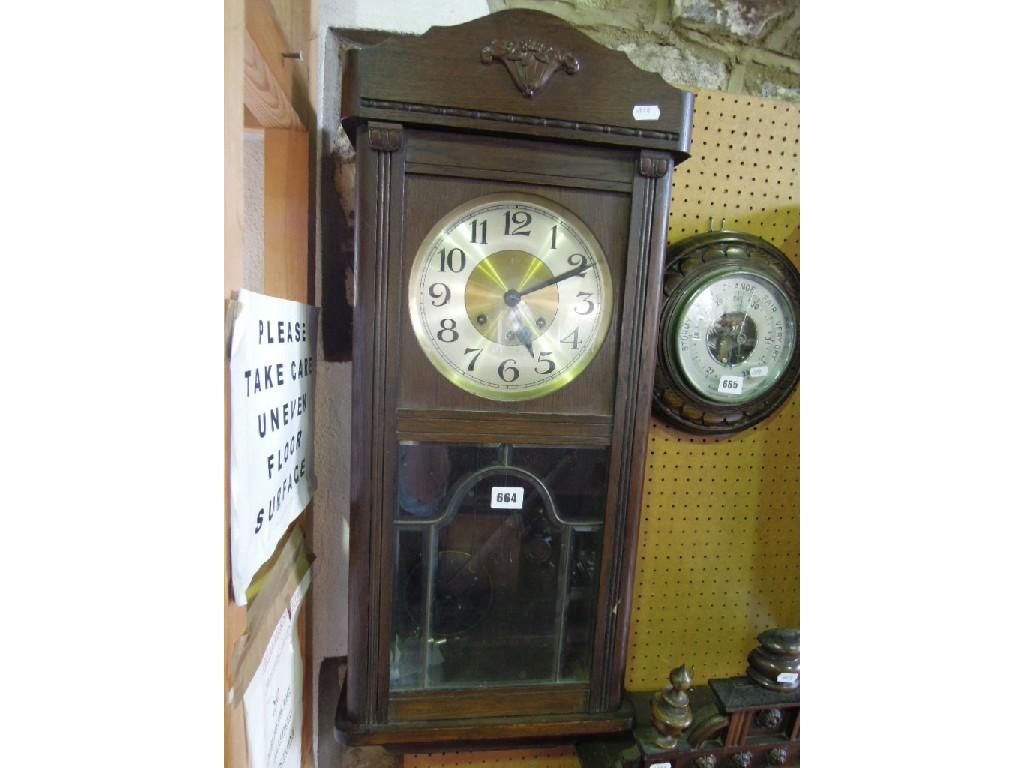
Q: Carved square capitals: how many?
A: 2